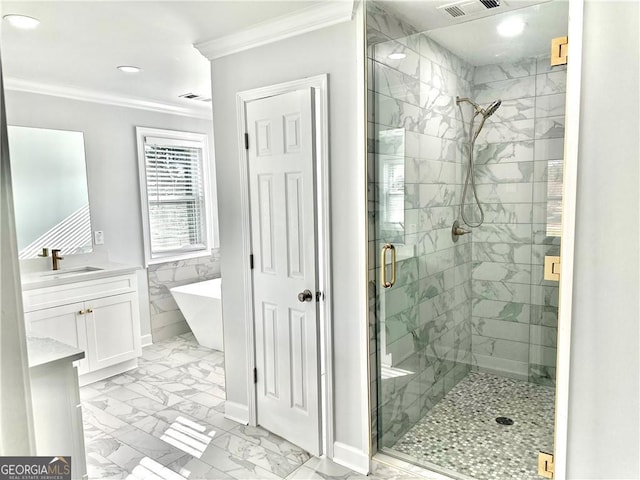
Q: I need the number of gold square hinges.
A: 3